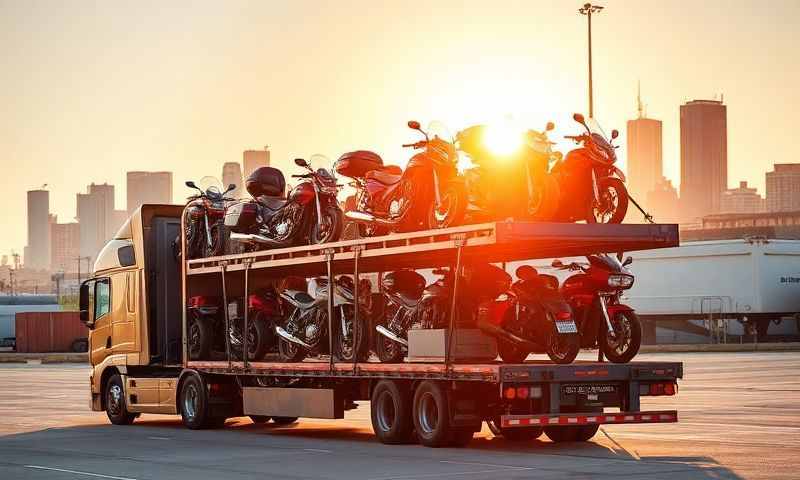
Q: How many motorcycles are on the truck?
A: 11